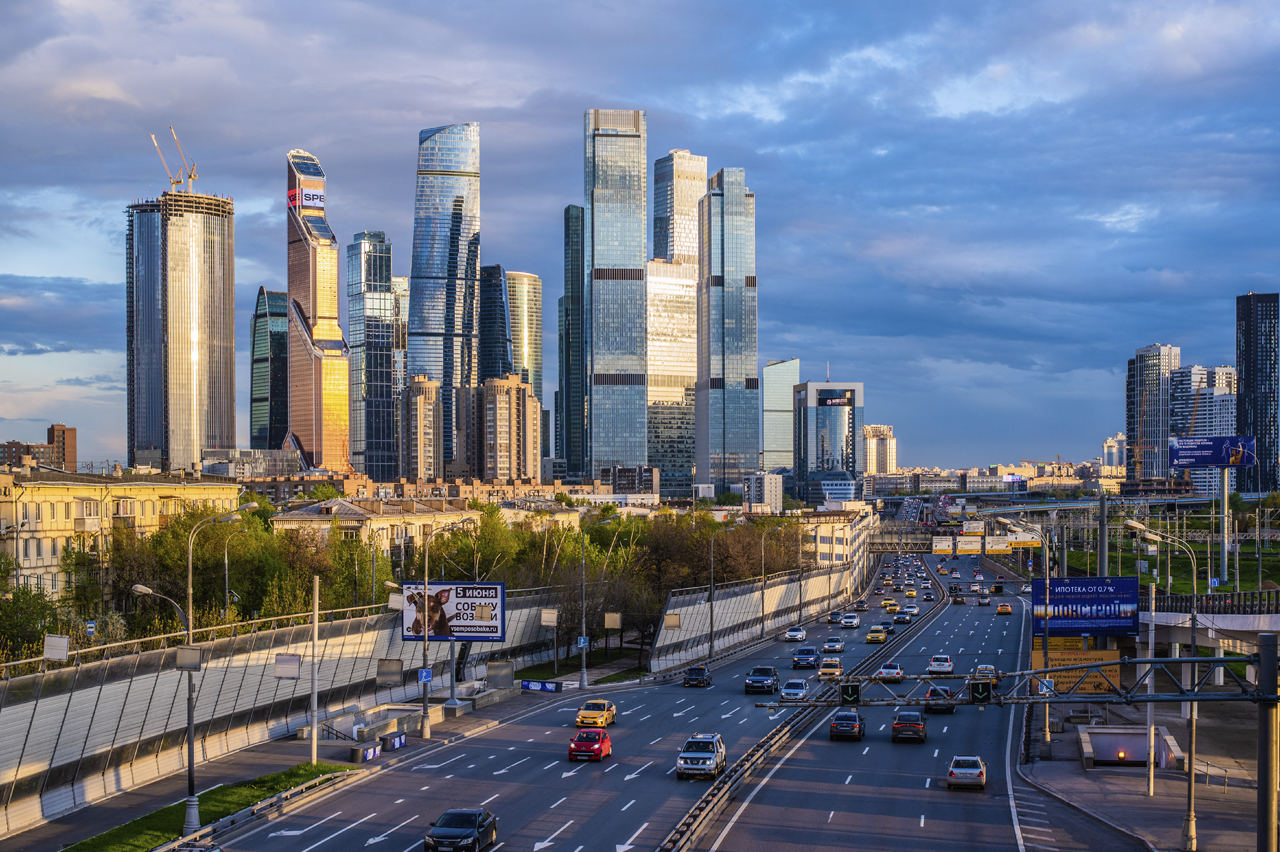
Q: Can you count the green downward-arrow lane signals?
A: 2